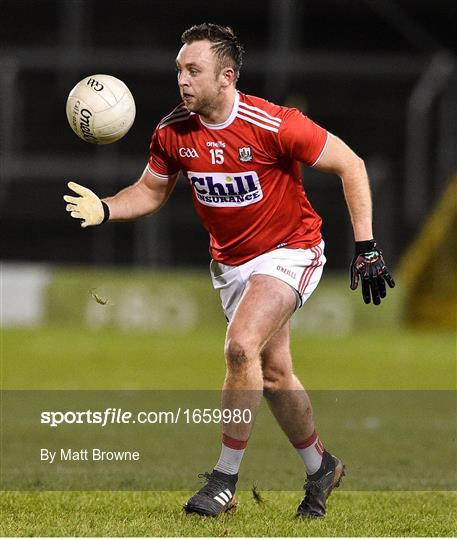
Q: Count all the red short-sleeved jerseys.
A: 1